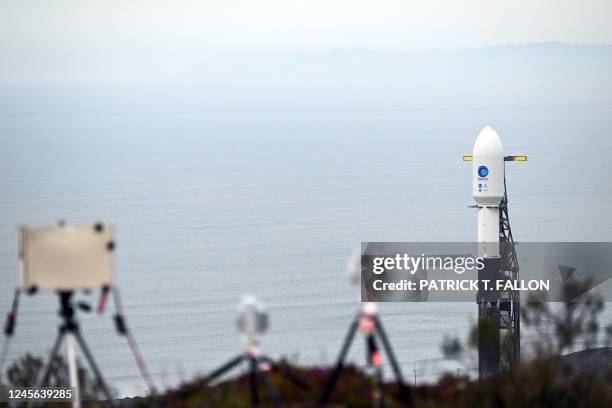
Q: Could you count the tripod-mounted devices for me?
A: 3